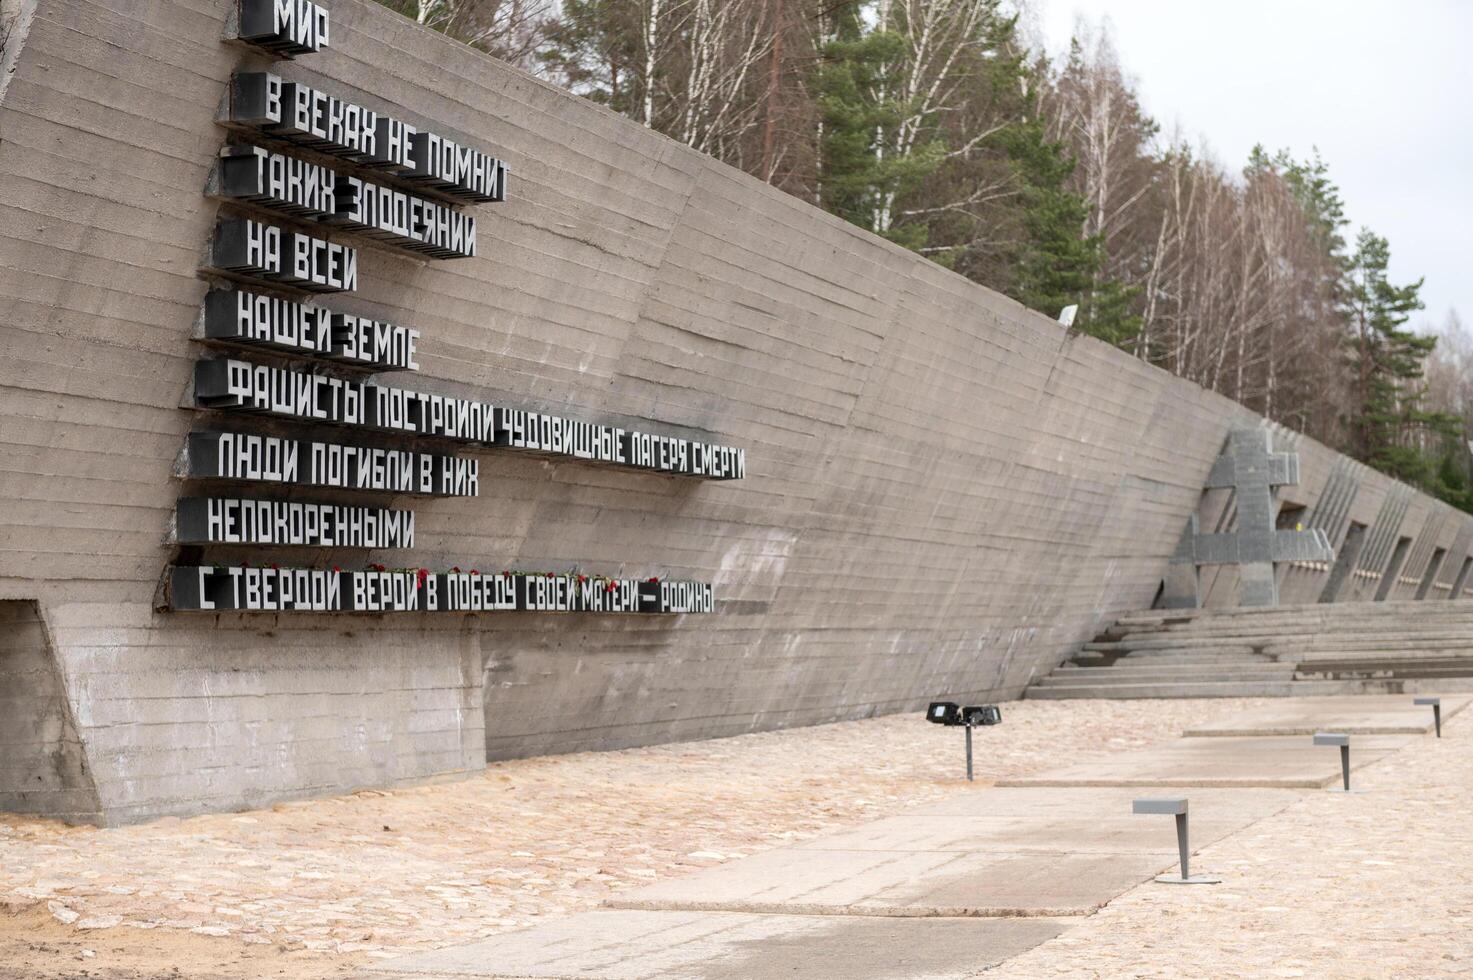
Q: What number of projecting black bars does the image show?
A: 9